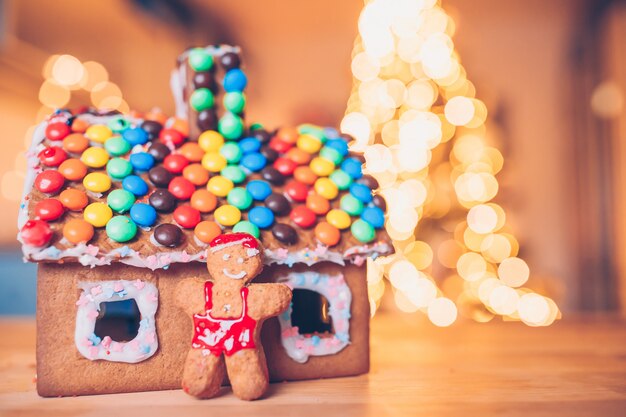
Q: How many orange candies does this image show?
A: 15